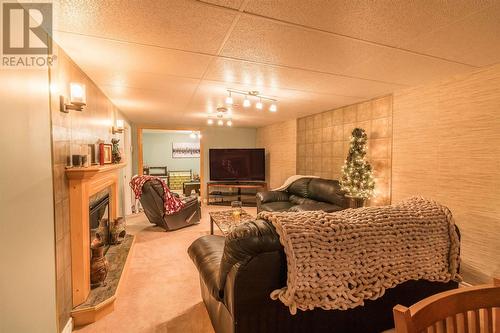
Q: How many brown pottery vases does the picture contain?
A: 2